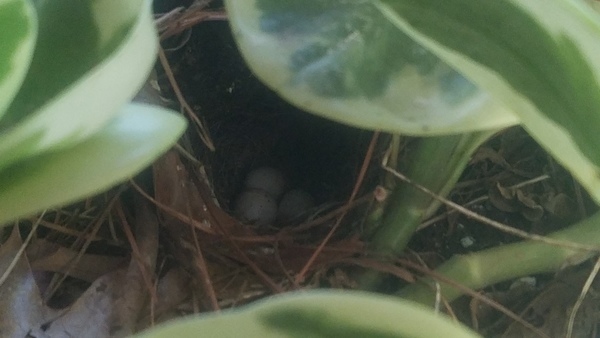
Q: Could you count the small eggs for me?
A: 3